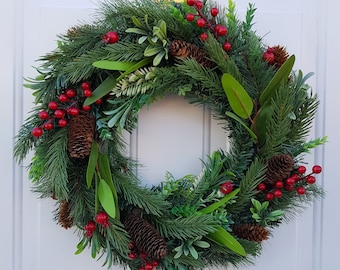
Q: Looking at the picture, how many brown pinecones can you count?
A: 7